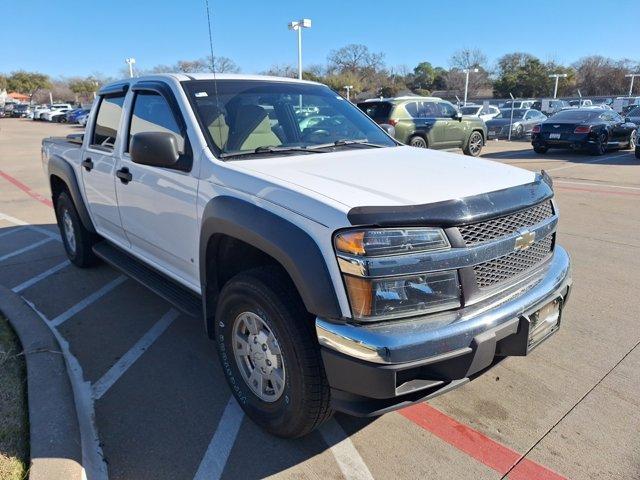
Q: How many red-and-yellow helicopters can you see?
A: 0